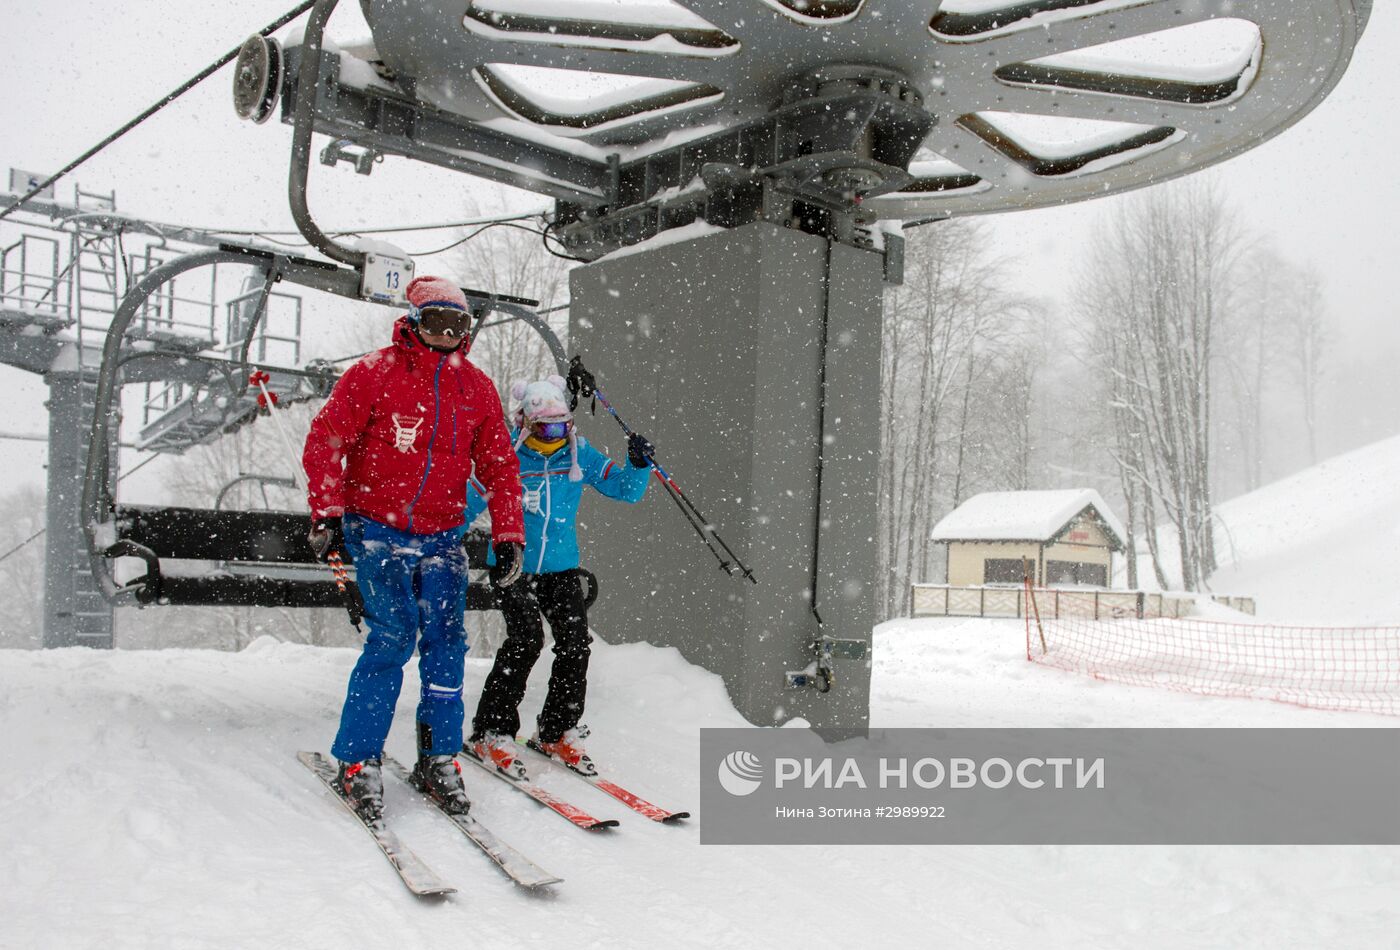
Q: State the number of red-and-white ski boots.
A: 2